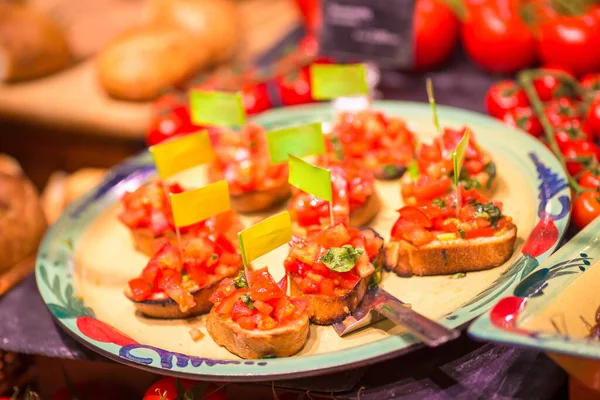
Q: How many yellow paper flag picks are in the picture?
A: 3